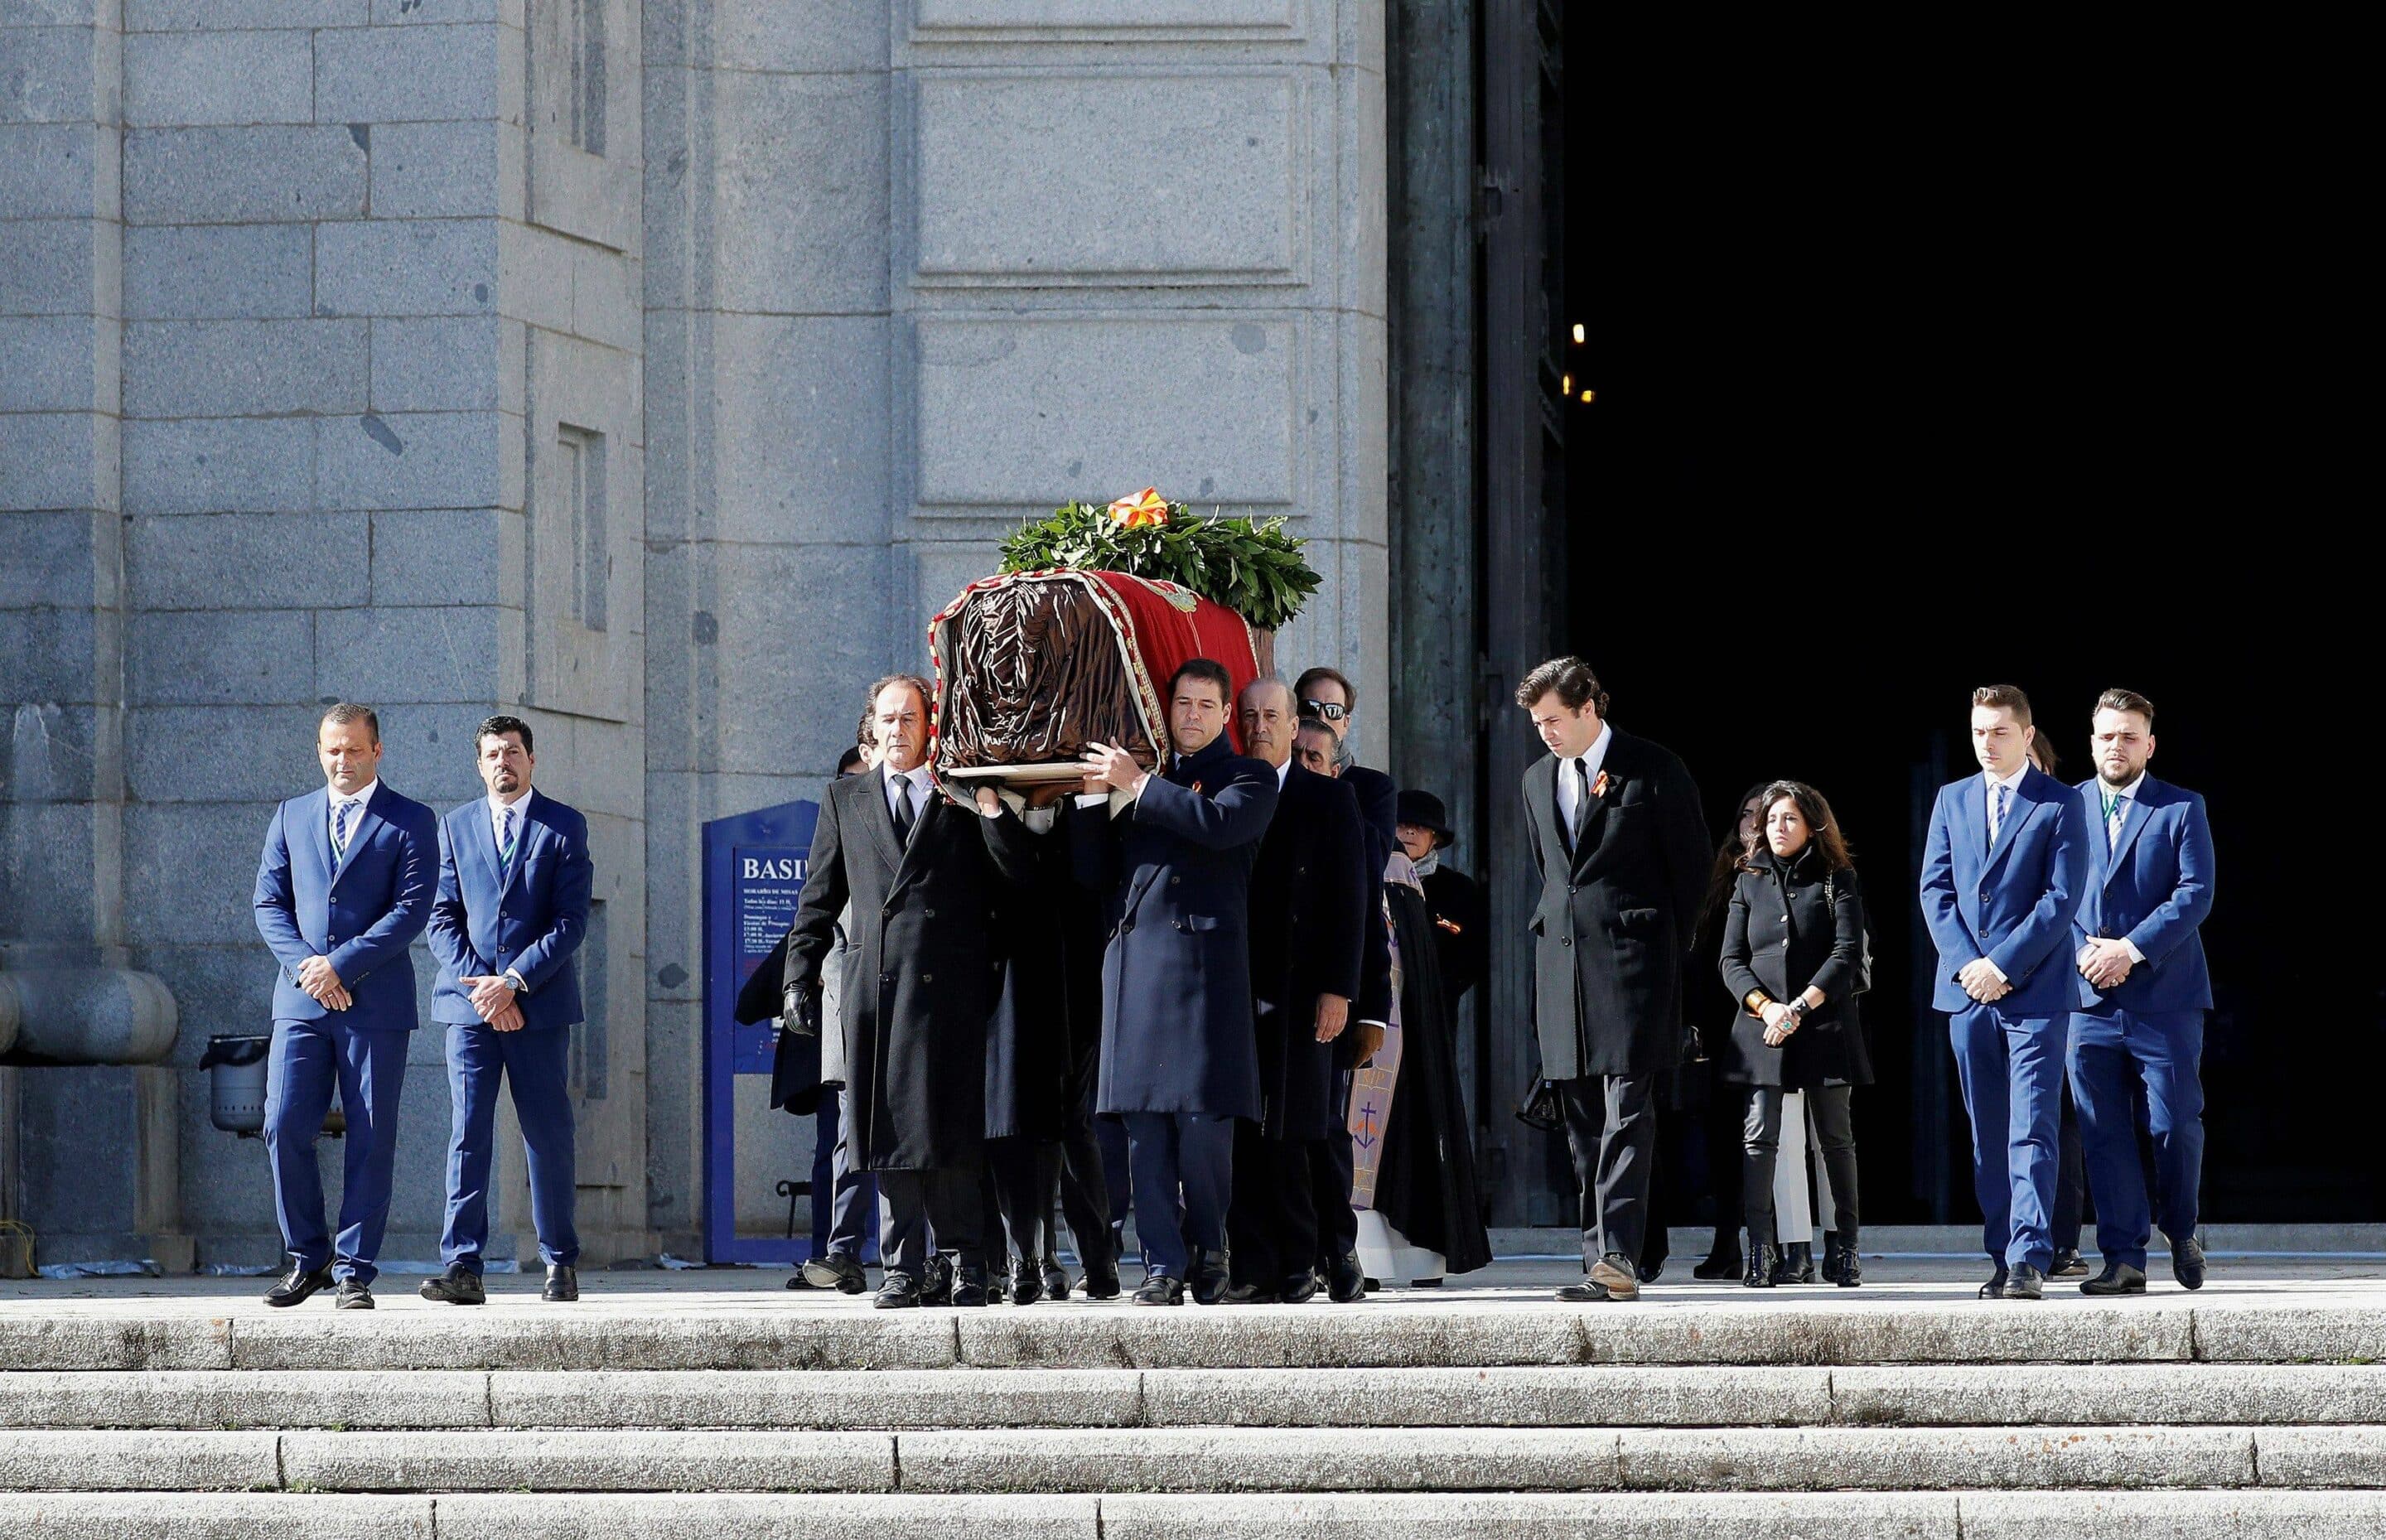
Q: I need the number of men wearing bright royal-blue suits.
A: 4